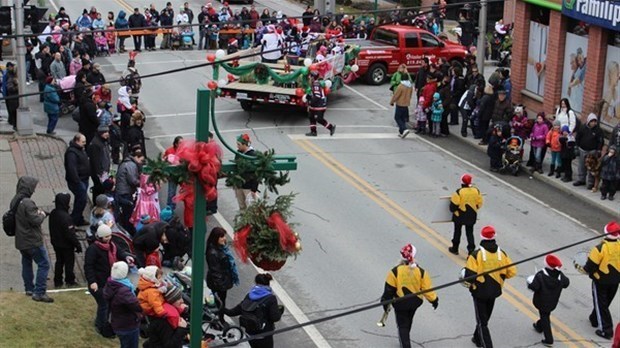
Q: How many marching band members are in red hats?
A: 5